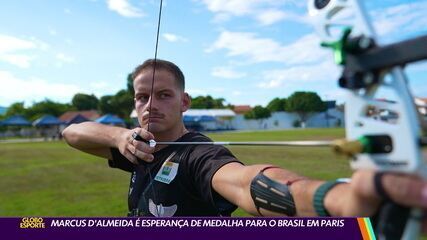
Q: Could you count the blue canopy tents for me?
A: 4